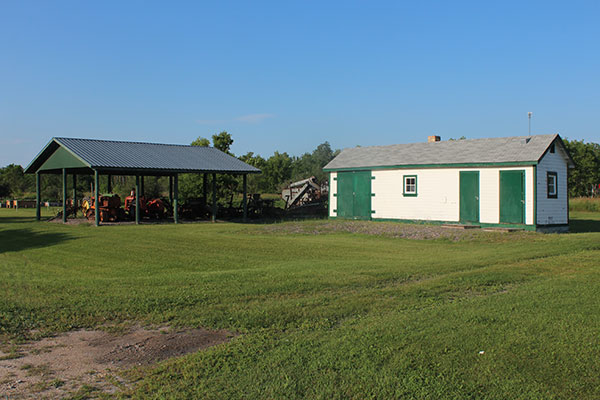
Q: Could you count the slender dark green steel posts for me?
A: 12